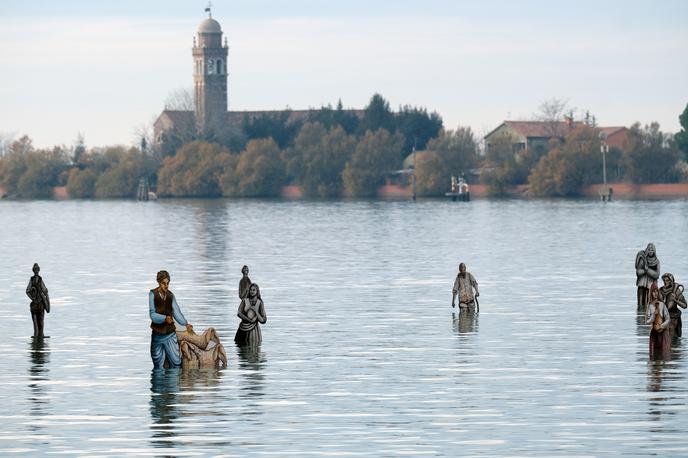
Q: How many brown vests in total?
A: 1